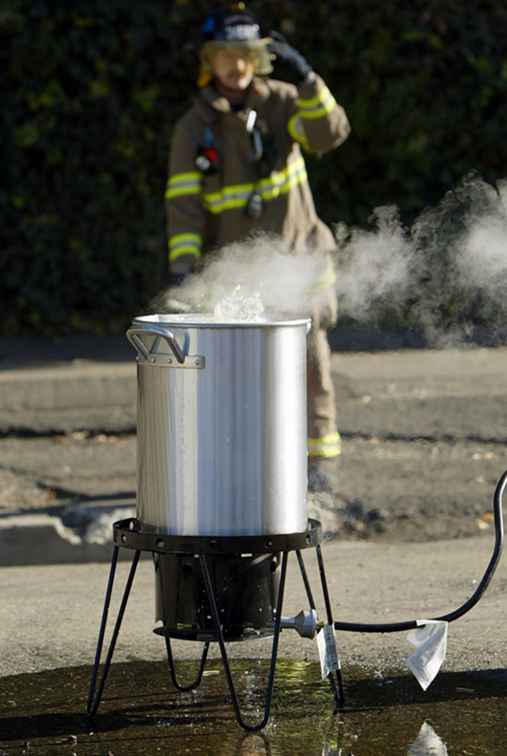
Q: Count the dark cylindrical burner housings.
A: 1